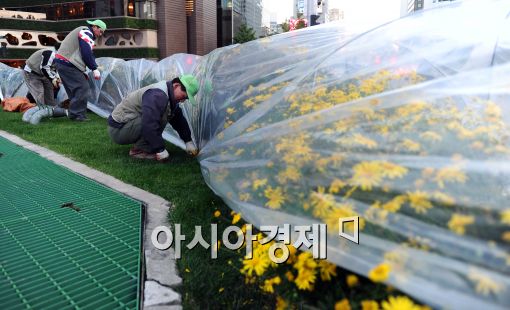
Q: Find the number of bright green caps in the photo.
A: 2